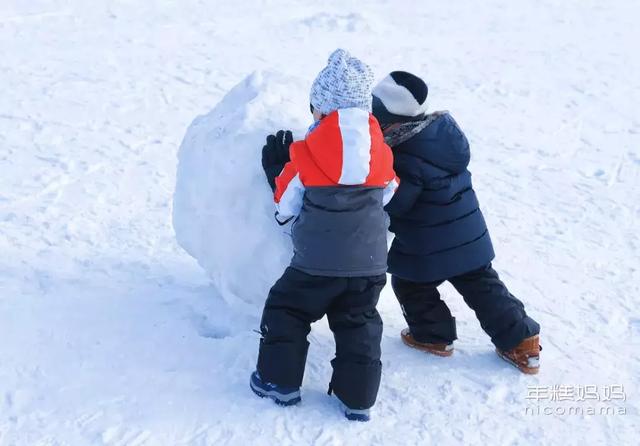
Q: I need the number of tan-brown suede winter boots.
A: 2